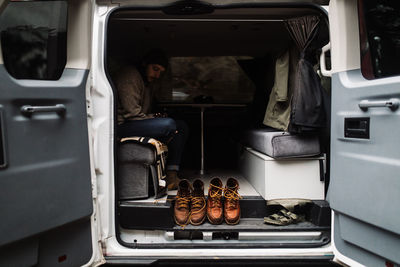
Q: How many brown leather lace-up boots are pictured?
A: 4